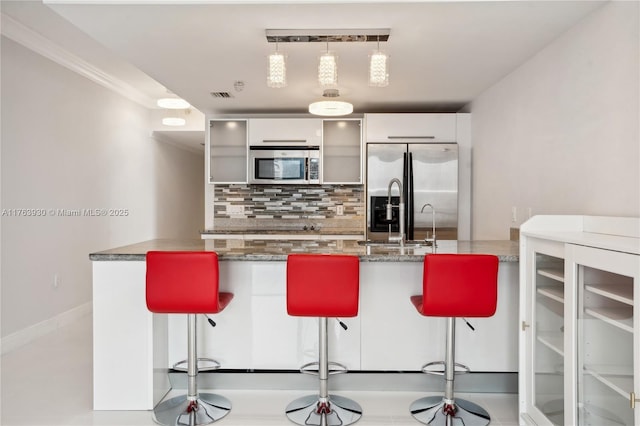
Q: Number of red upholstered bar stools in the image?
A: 3